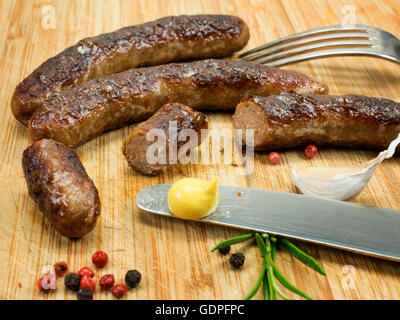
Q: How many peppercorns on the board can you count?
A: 14